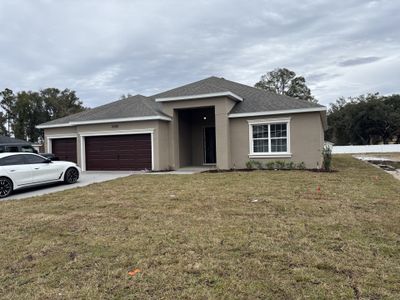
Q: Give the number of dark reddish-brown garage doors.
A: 2